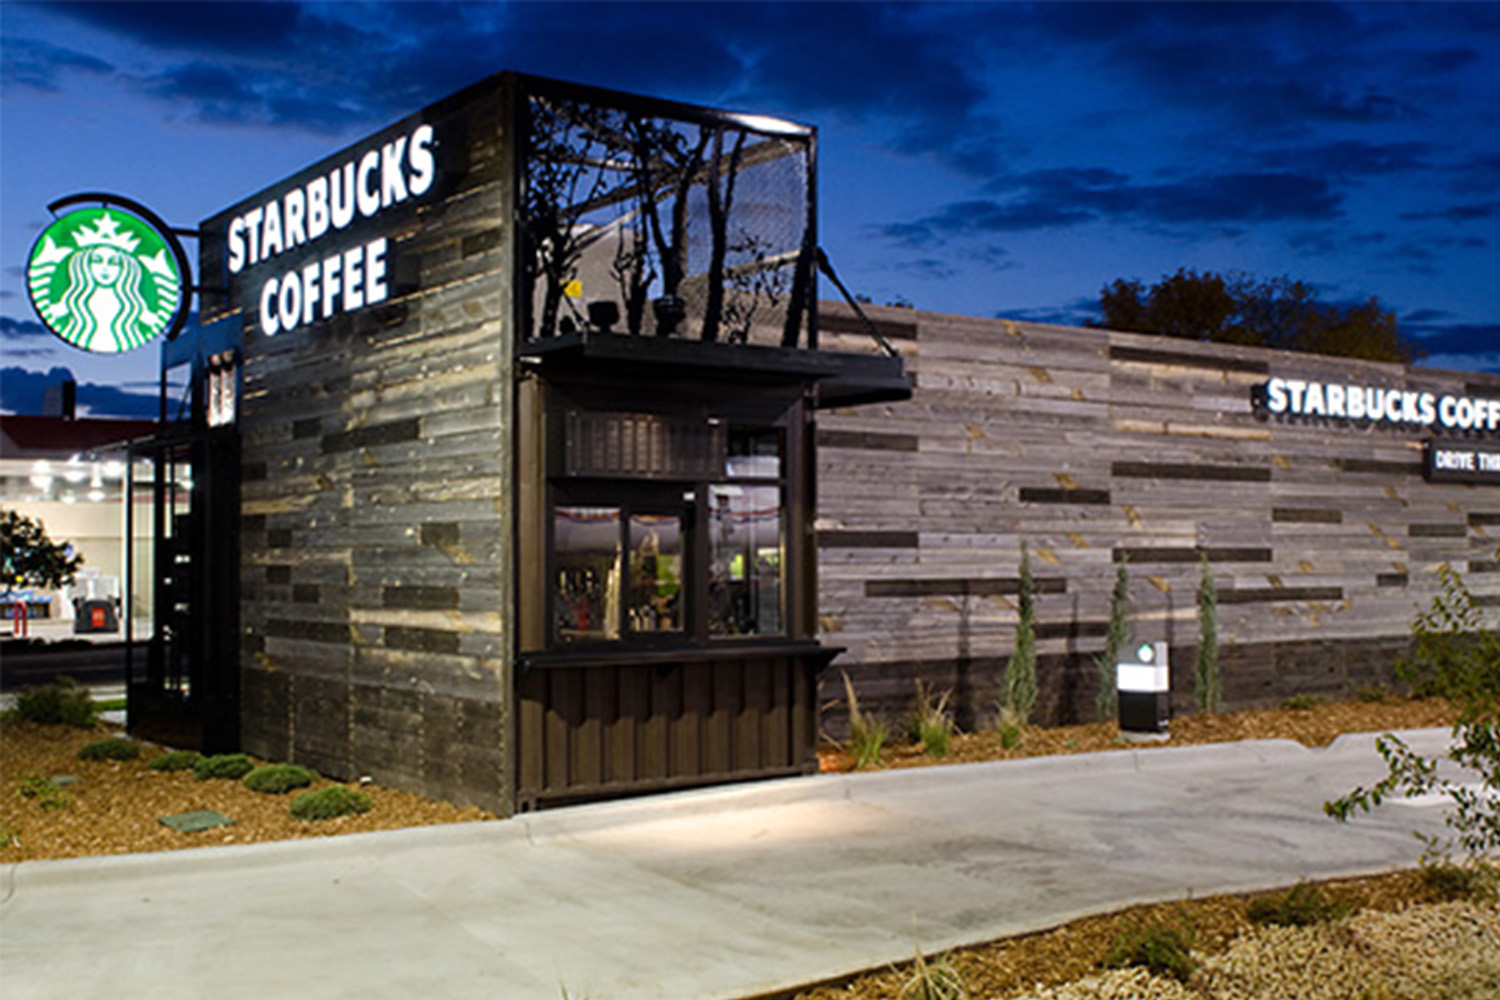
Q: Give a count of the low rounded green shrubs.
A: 5